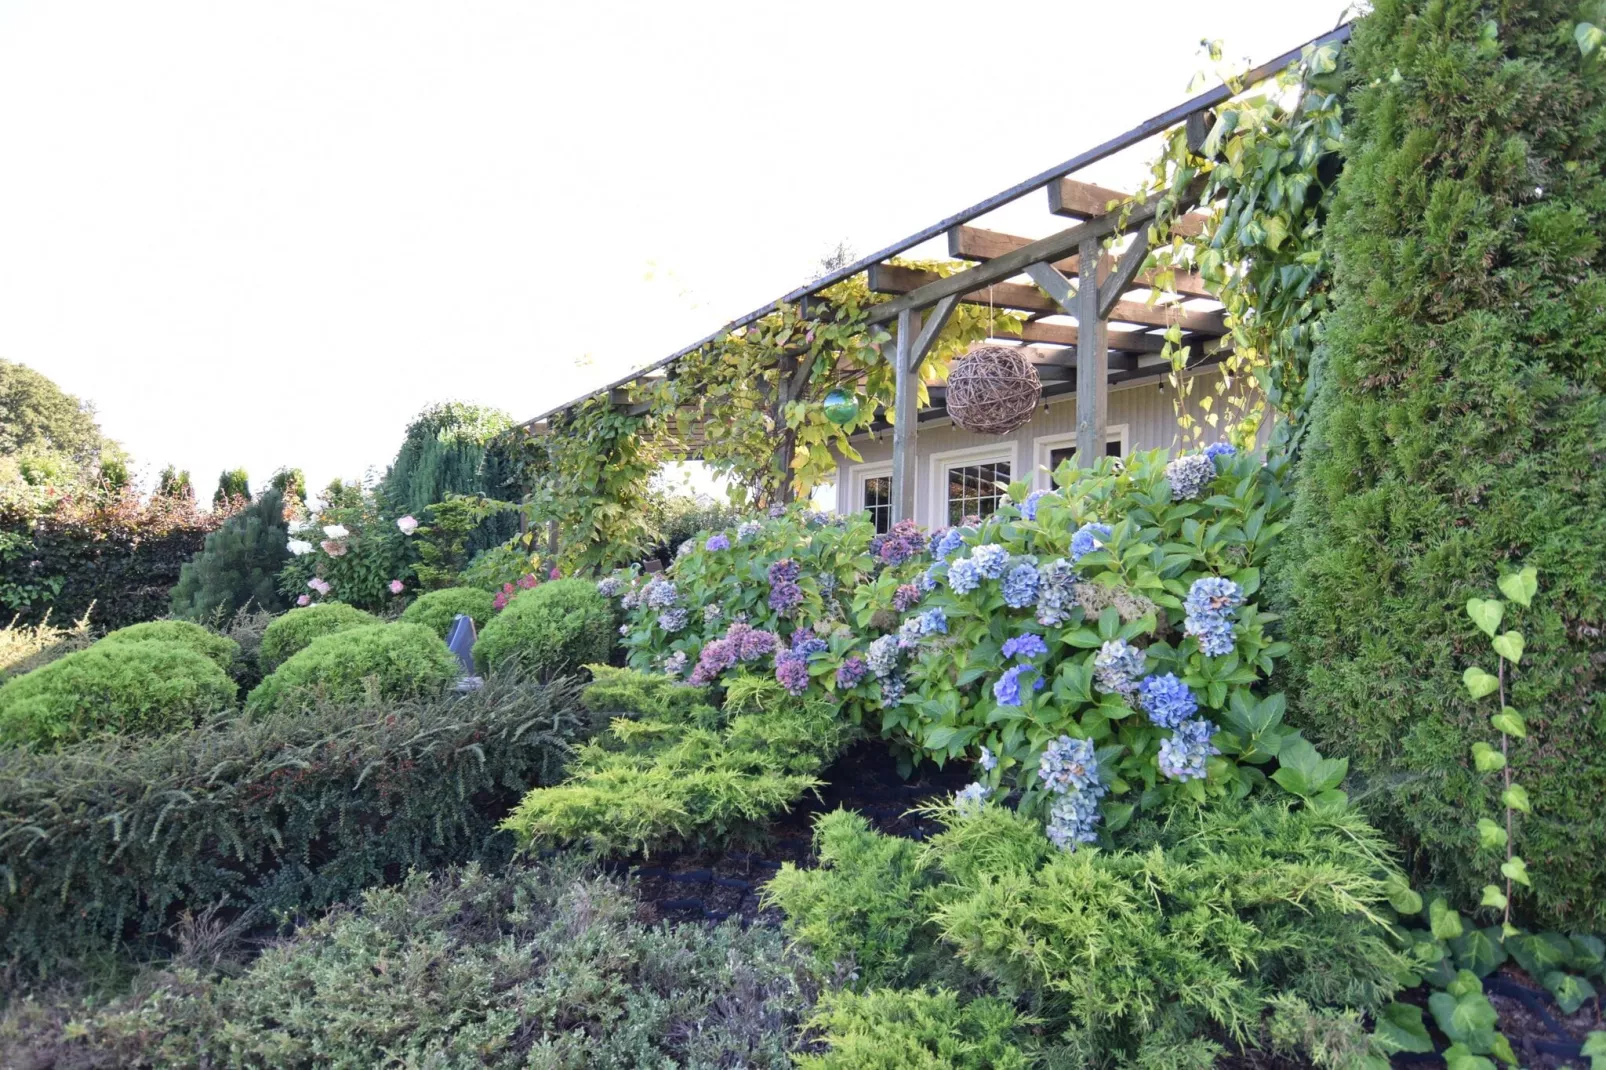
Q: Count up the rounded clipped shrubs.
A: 6